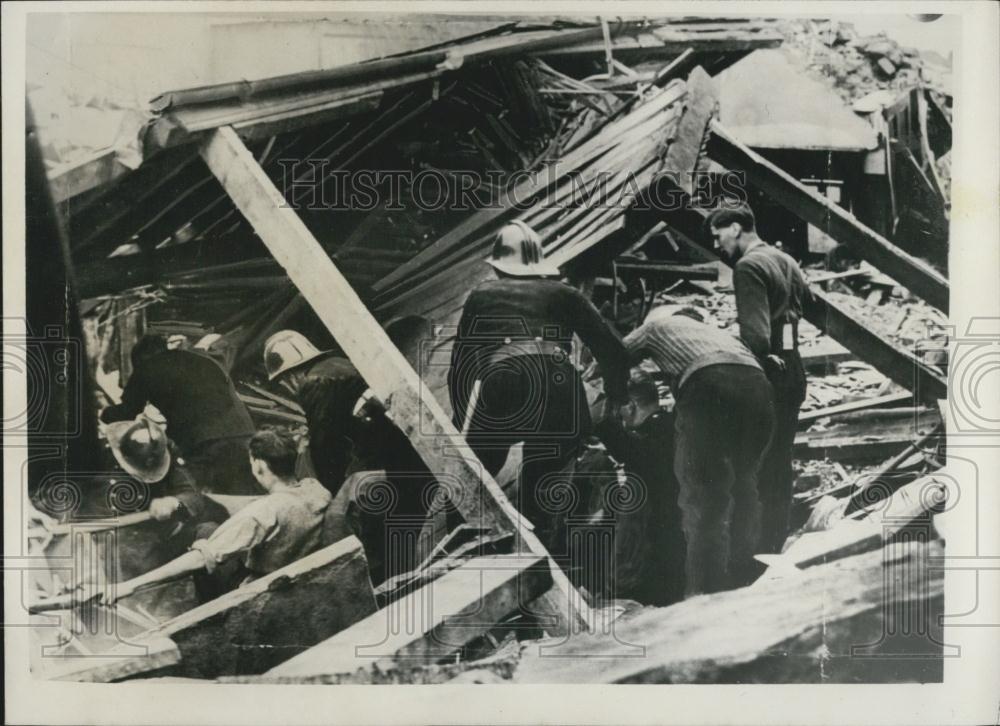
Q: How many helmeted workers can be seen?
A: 3